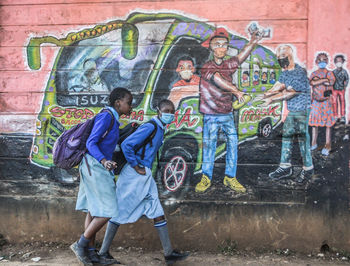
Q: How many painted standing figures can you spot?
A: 4